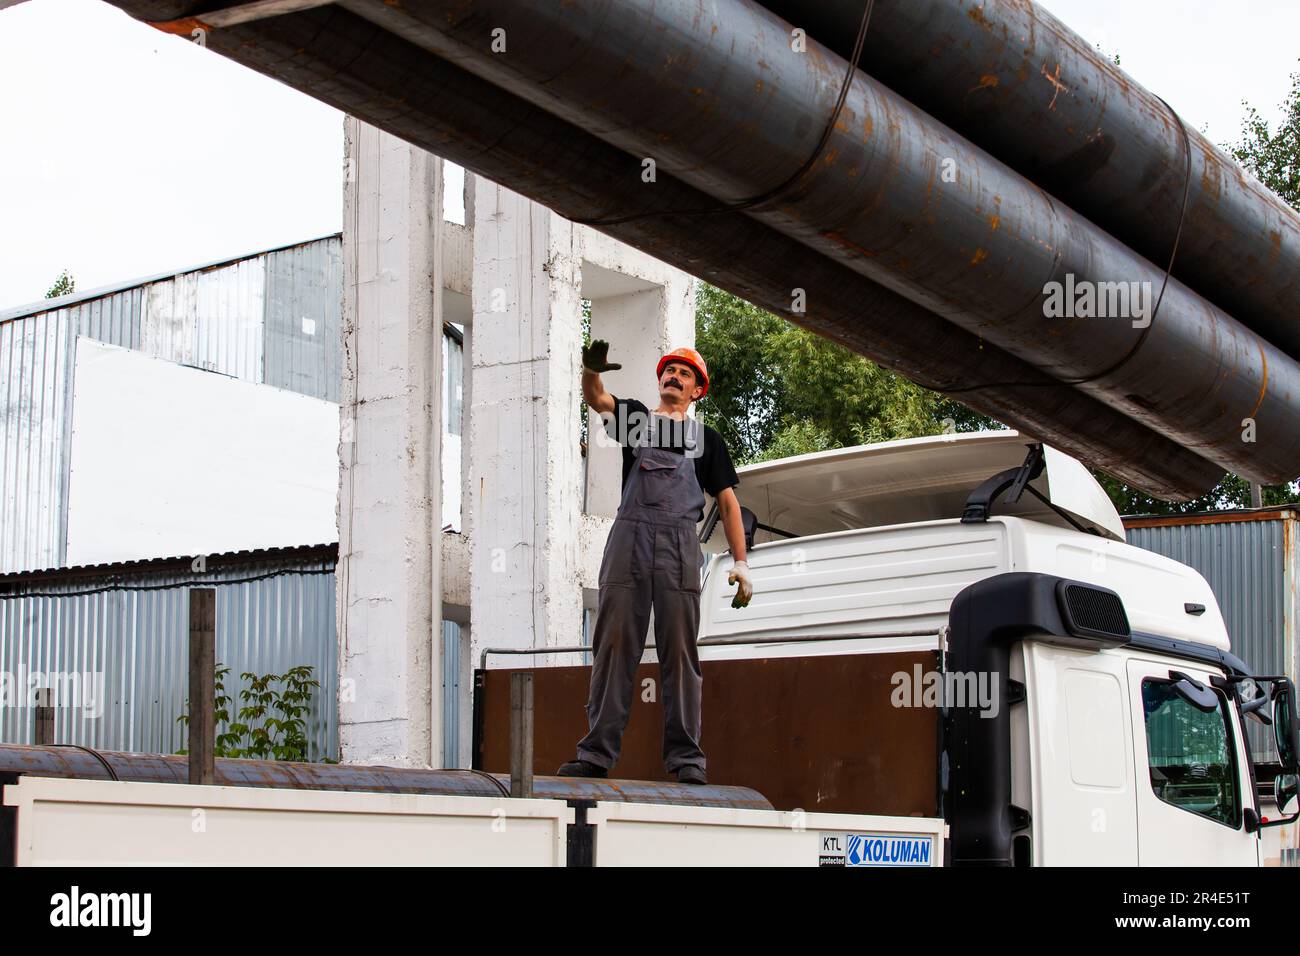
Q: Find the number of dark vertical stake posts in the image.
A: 3